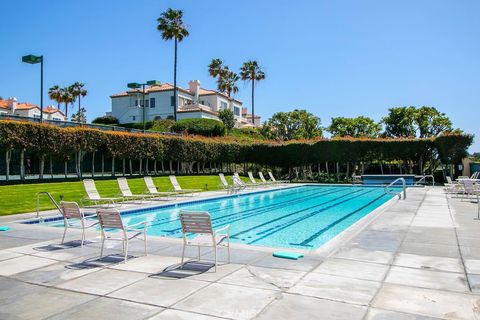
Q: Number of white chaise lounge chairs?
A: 9